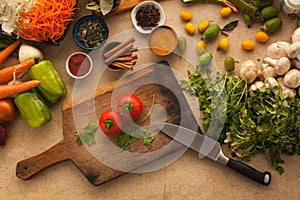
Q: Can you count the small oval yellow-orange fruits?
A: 8